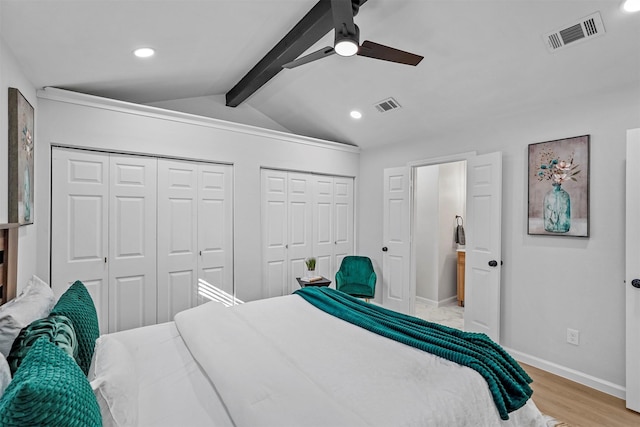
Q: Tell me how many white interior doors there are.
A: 11